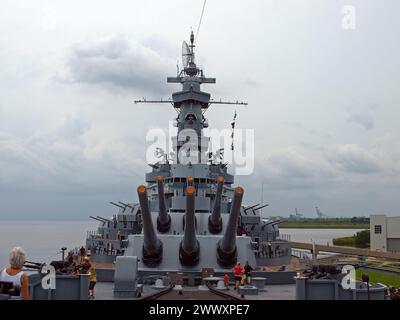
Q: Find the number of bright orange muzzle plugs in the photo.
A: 6